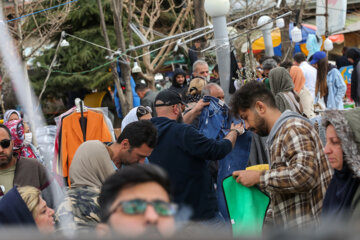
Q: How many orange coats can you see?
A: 1